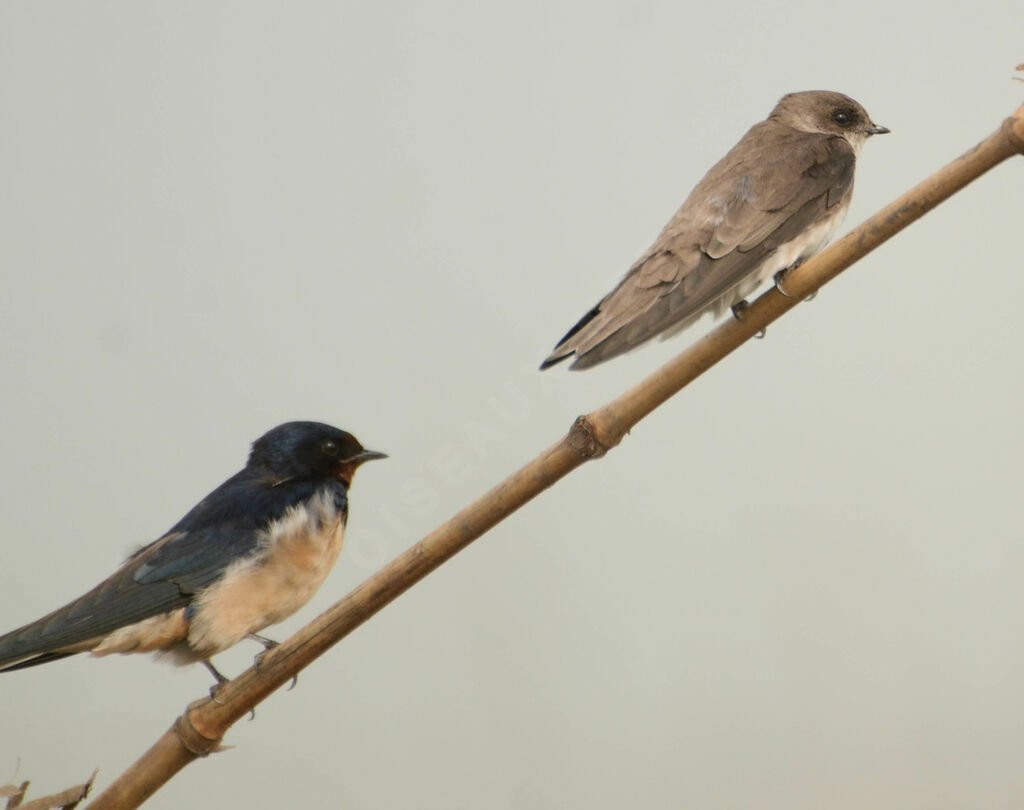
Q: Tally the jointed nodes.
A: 3